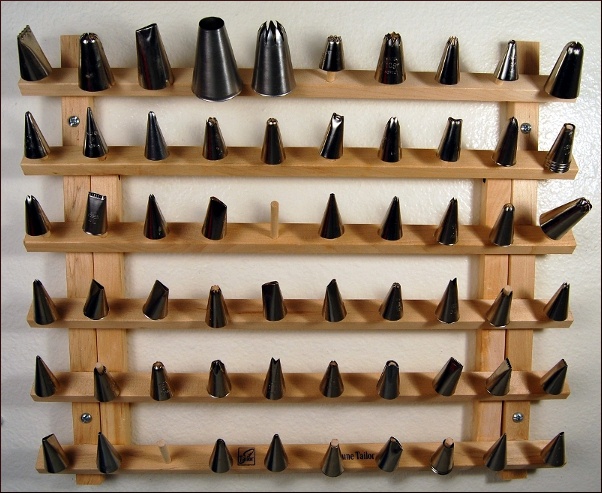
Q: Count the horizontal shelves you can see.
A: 6